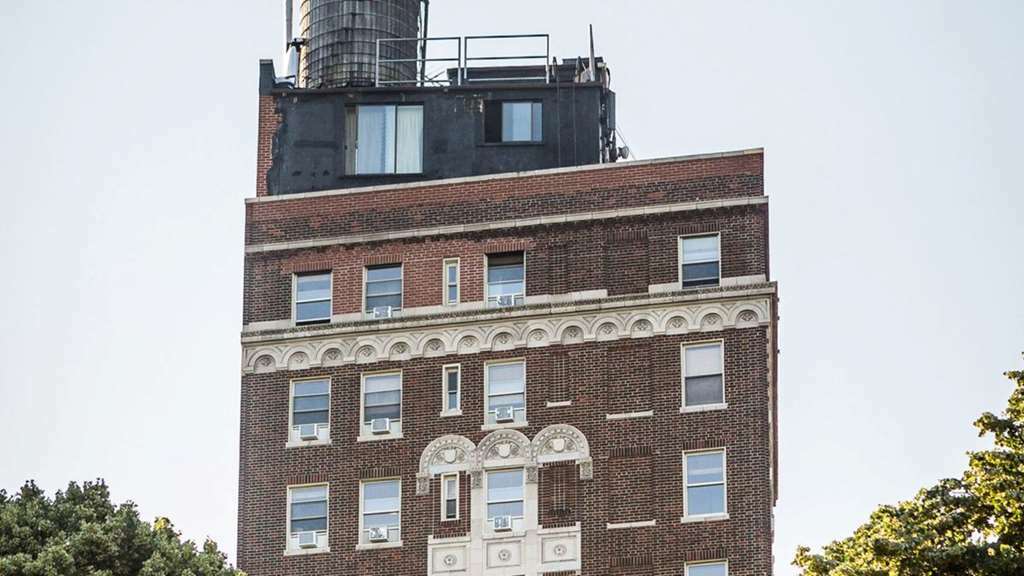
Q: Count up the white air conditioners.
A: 8